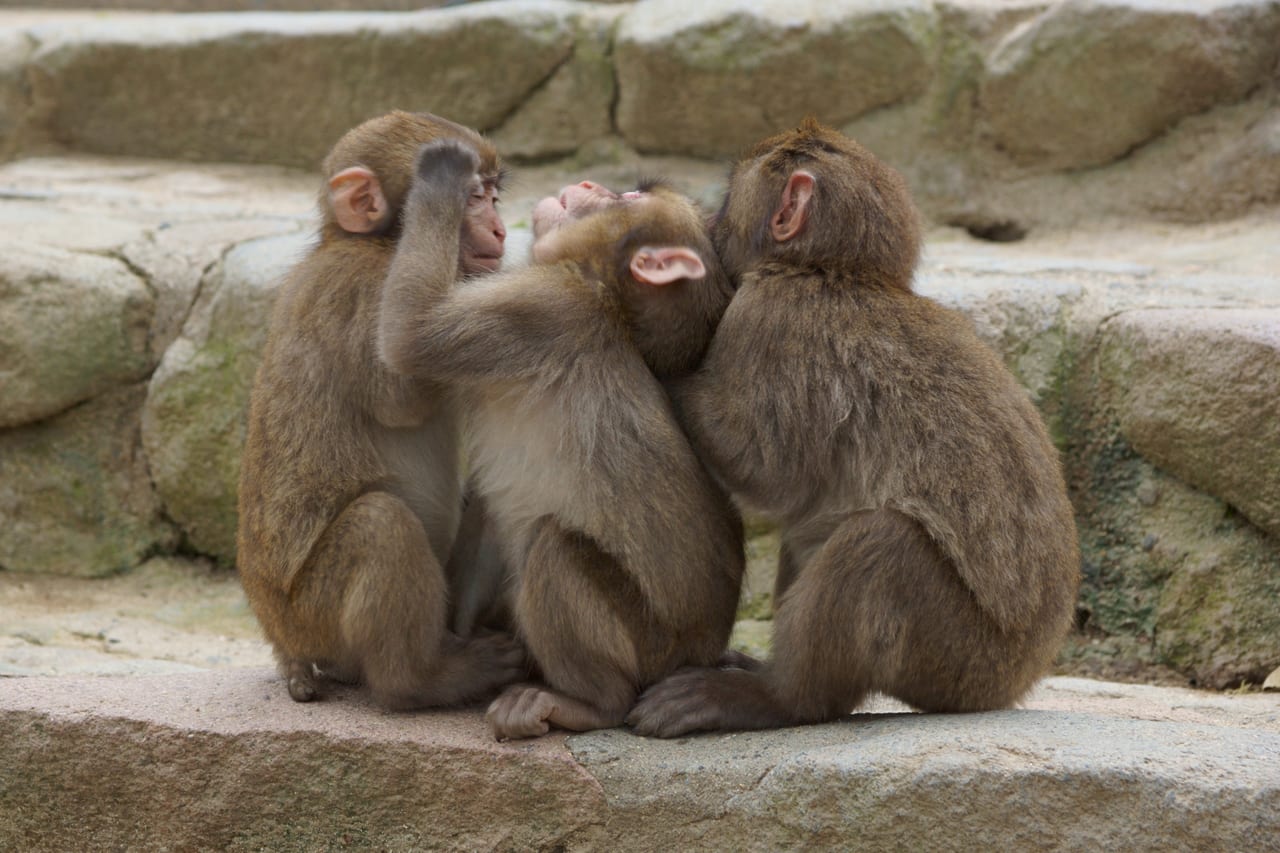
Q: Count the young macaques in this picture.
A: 3